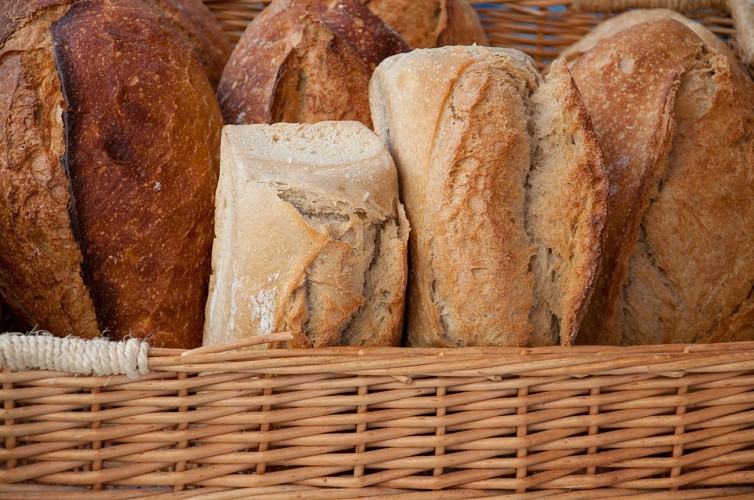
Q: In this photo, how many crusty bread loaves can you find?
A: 8